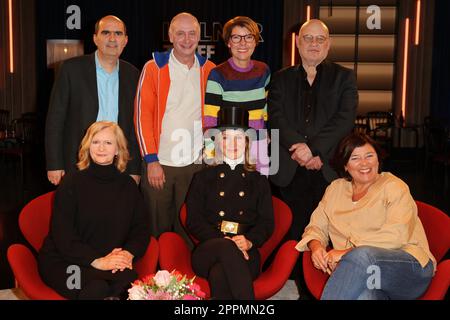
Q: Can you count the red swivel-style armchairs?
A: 3